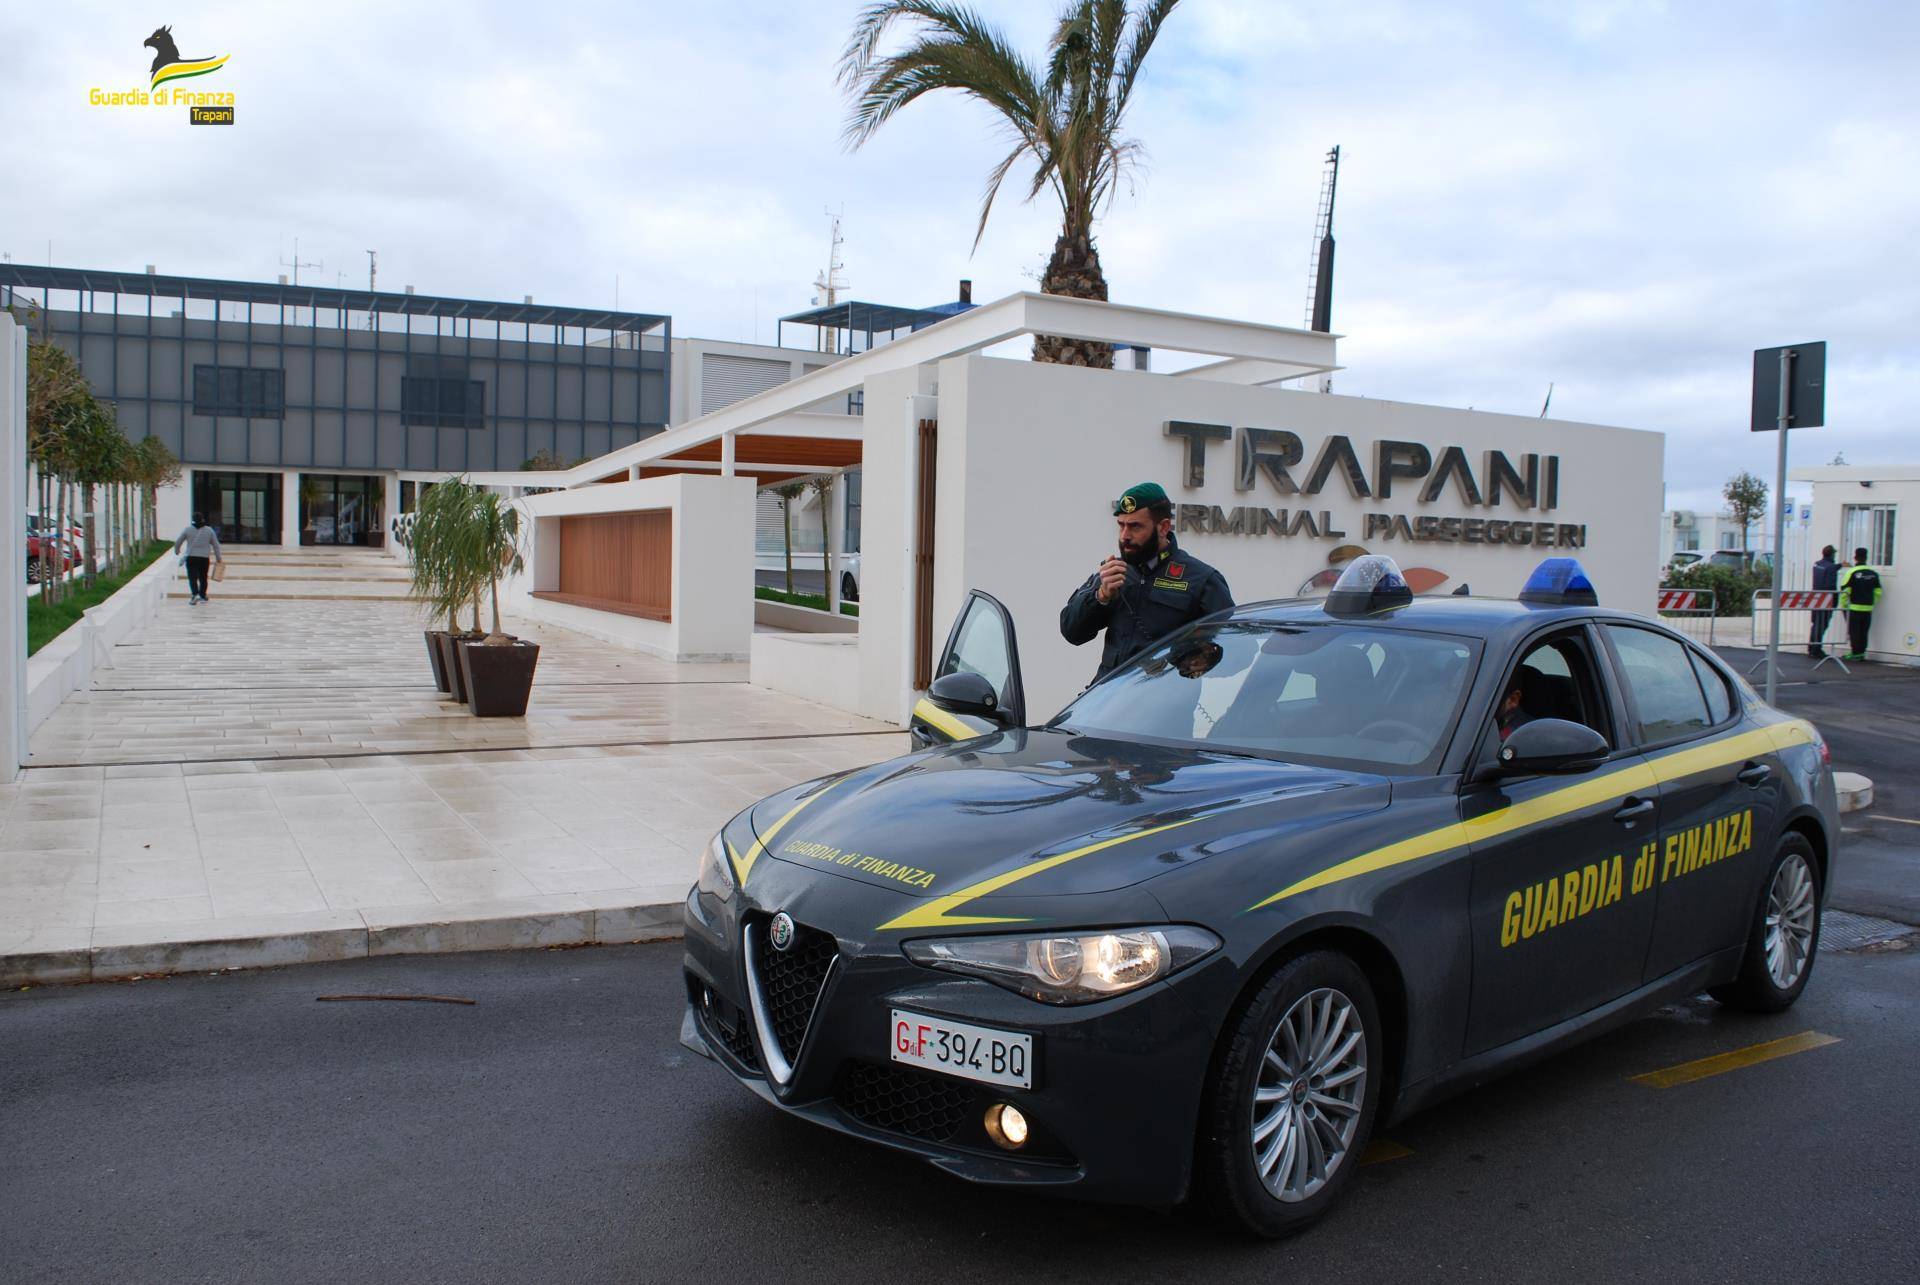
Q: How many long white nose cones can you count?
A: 0